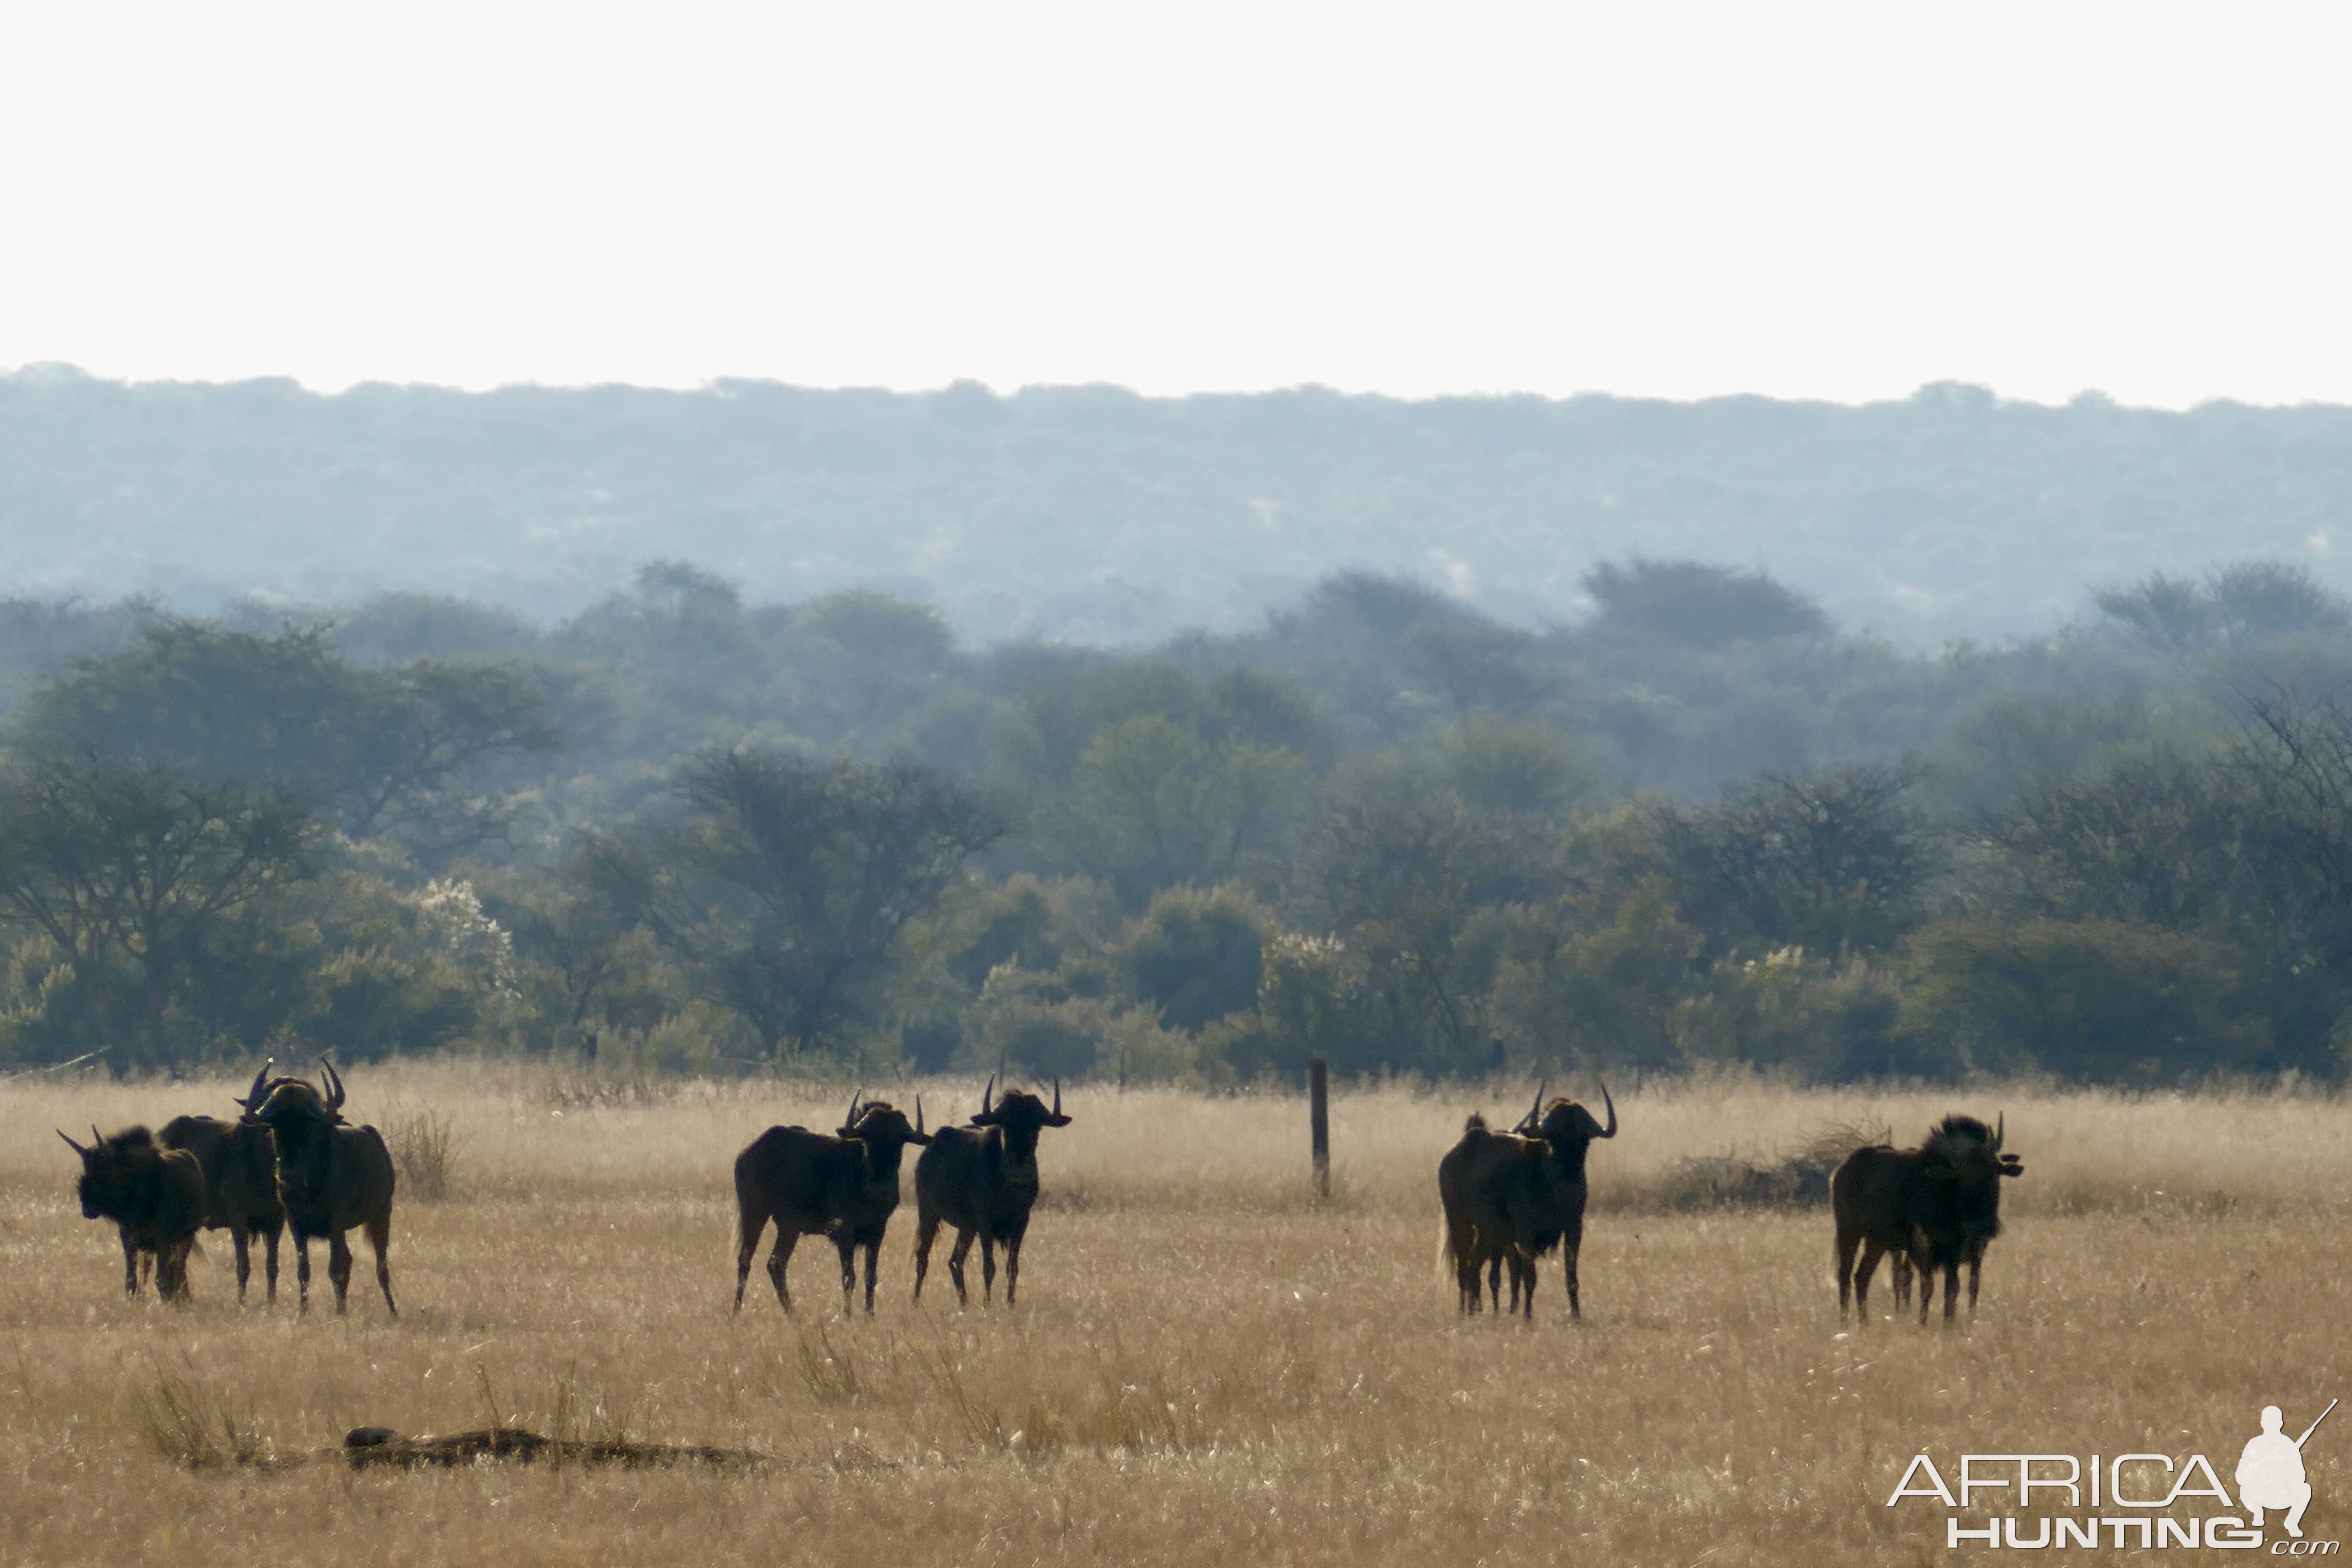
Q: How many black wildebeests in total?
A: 9